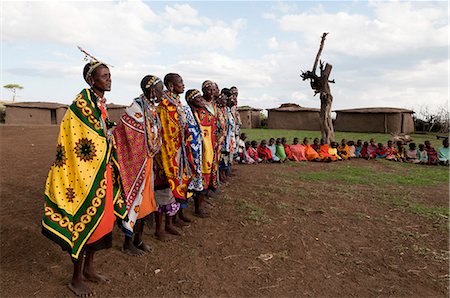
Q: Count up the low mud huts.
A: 5